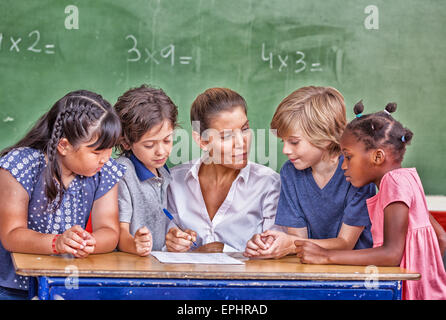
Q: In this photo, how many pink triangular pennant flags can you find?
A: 0